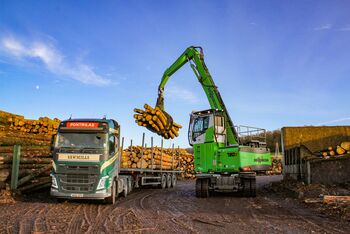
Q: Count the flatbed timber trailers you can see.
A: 1